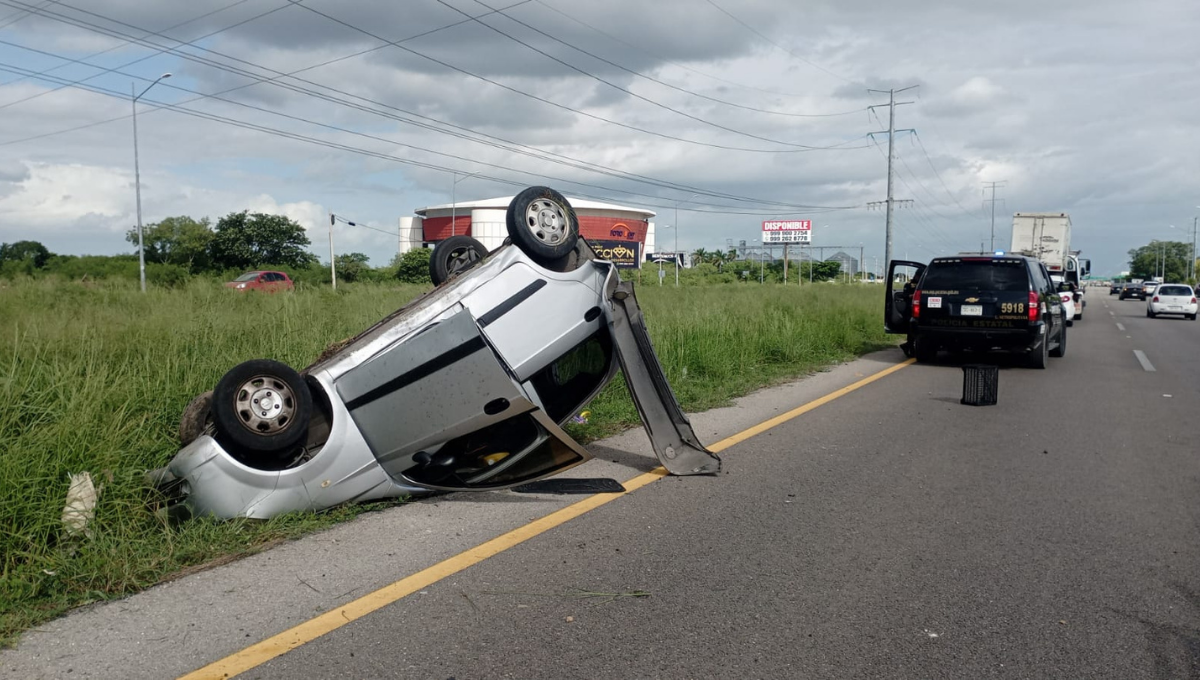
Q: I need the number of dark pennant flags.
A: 0